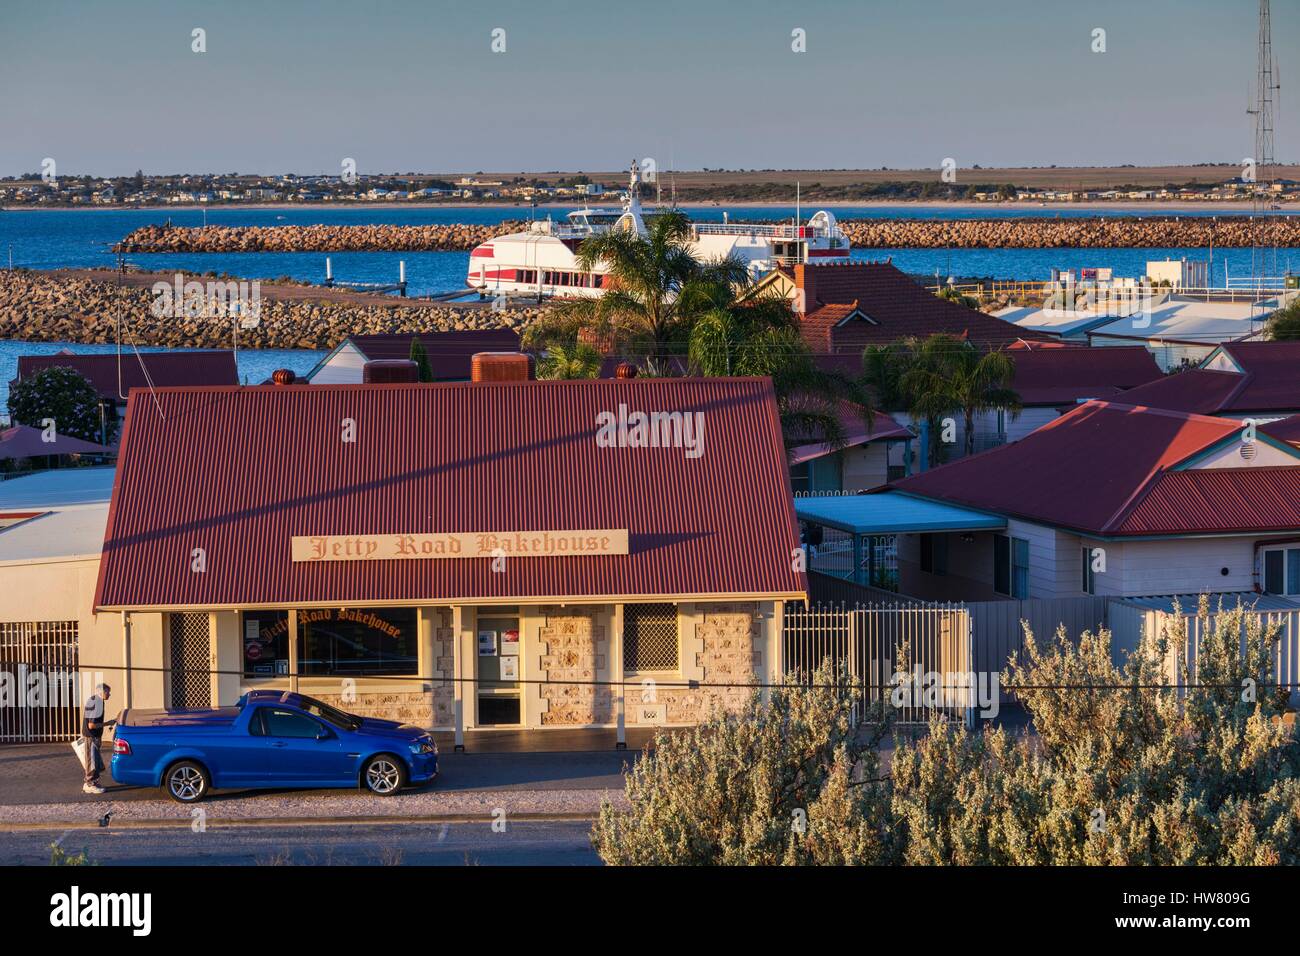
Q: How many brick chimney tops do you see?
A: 1